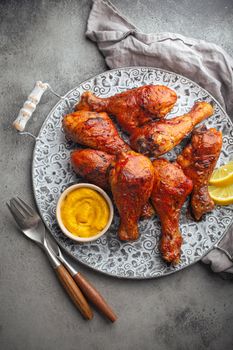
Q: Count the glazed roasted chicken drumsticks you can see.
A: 7